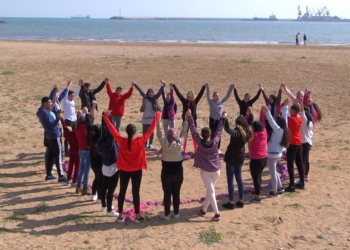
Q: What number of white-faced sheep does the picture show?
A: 0